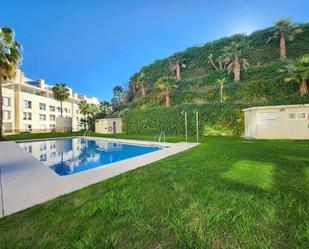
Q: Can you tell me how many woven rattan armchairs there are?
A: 0